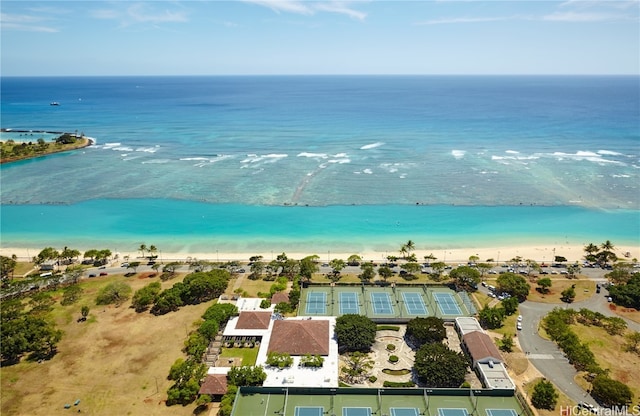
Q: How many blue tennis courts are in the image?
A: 10